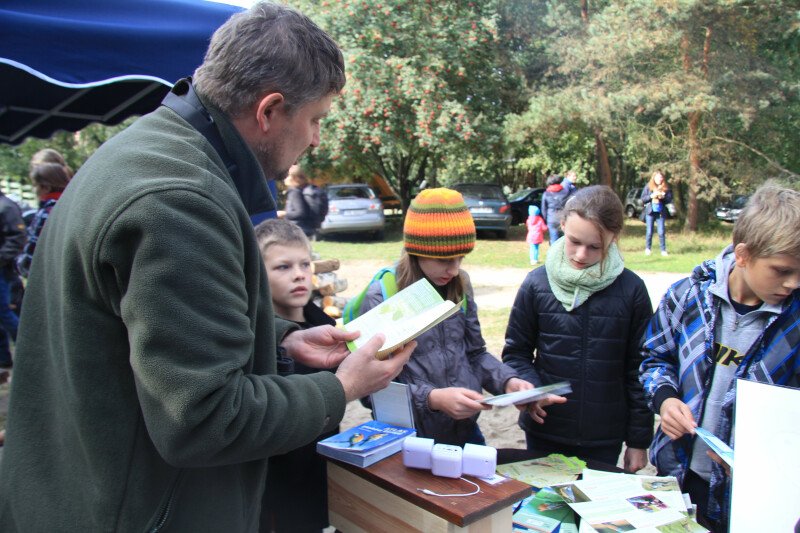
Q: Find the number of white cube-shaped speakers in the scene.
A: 3